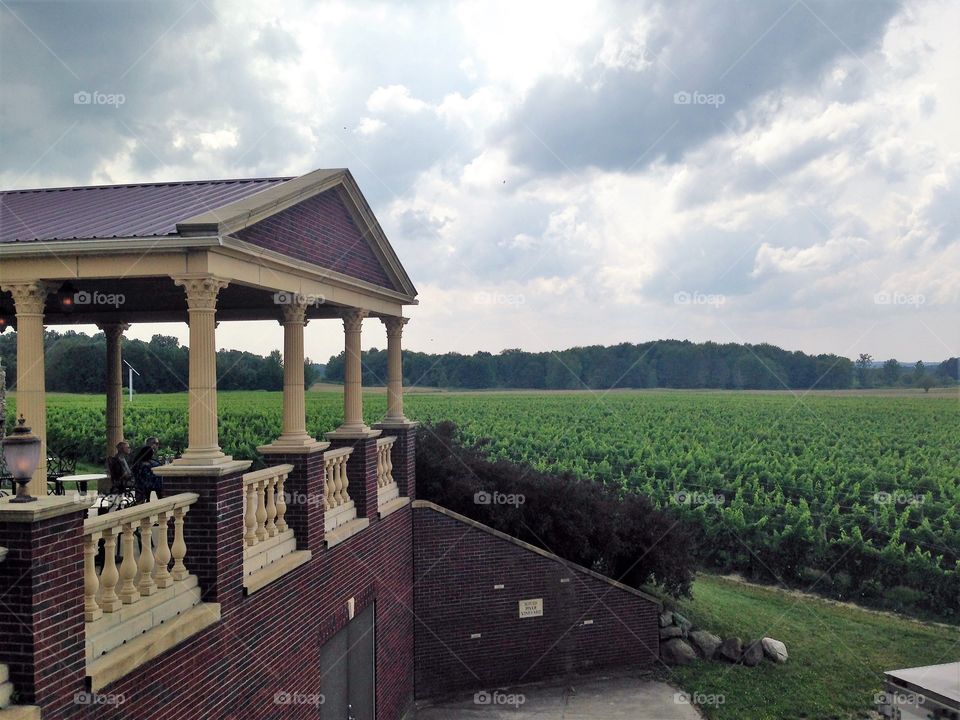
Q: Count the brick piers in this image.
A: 5